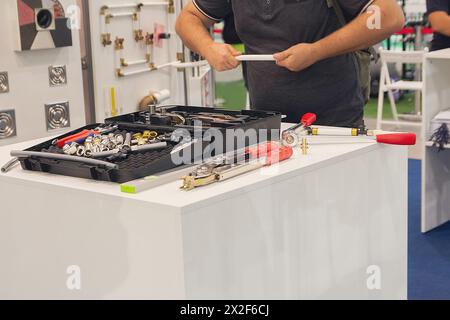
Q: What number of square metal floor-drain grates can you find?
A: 4